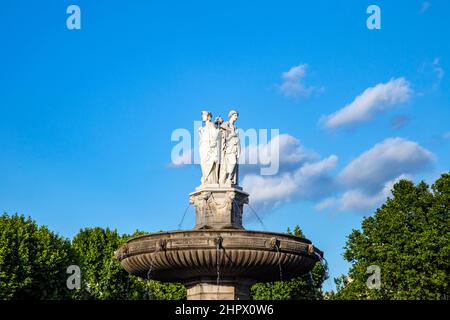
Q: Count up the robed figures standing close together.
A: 2